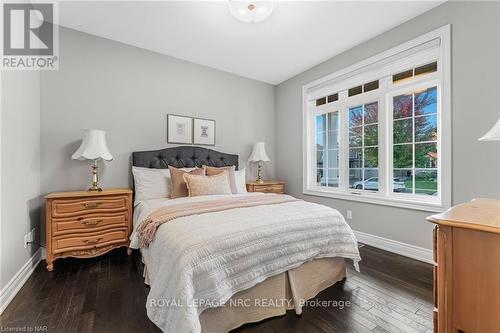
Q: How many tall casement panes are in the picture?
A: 3